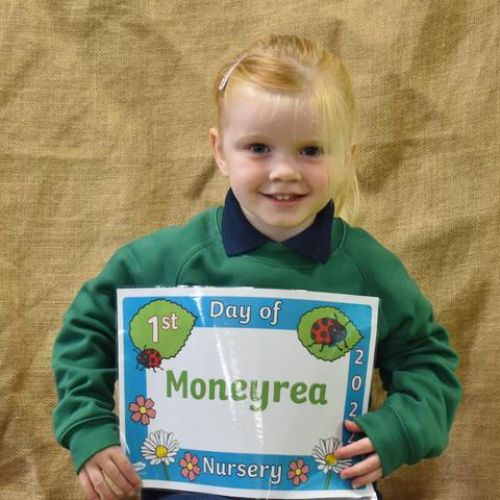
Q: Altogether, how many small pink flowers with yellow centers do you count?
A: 3